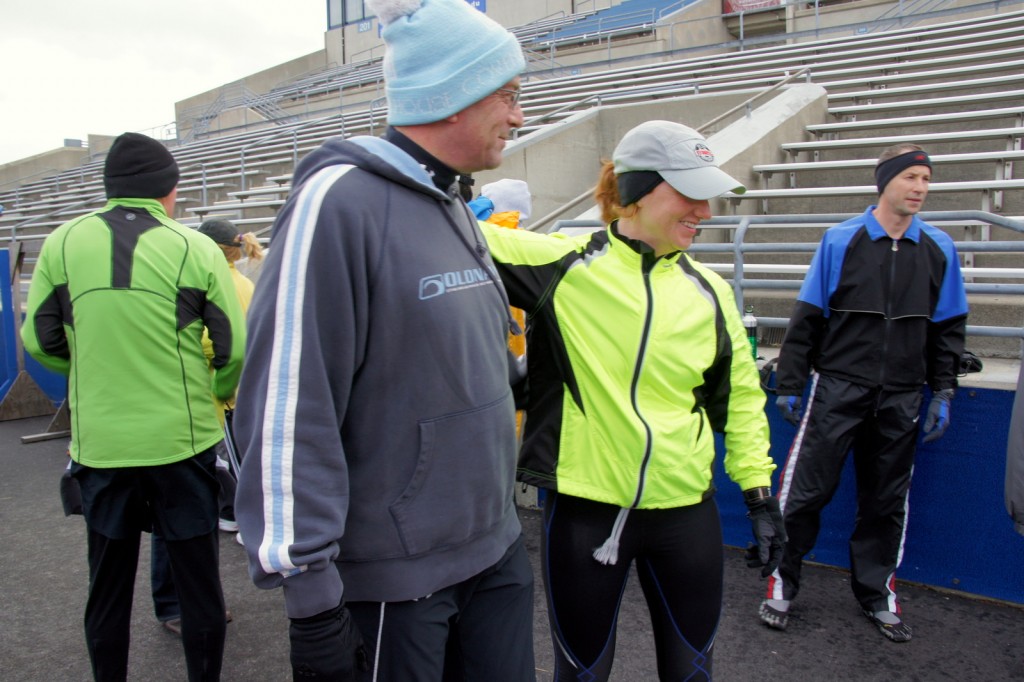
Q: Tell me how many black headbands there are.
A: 2